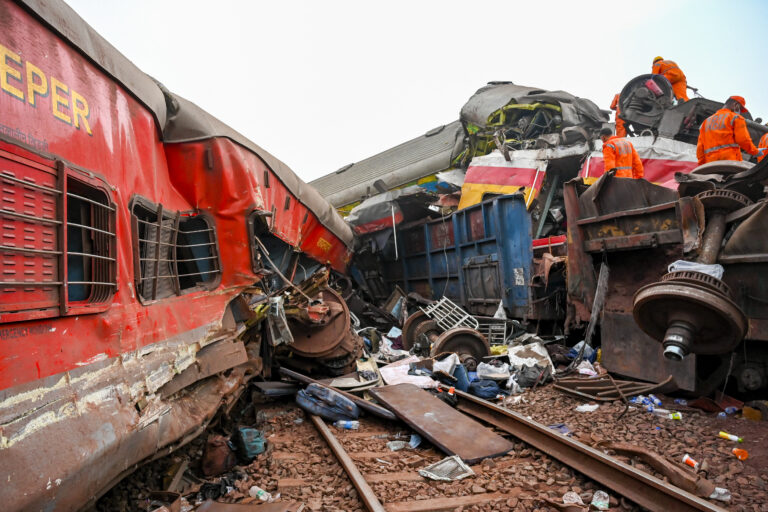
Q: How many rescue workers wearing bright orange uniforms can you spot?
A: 5